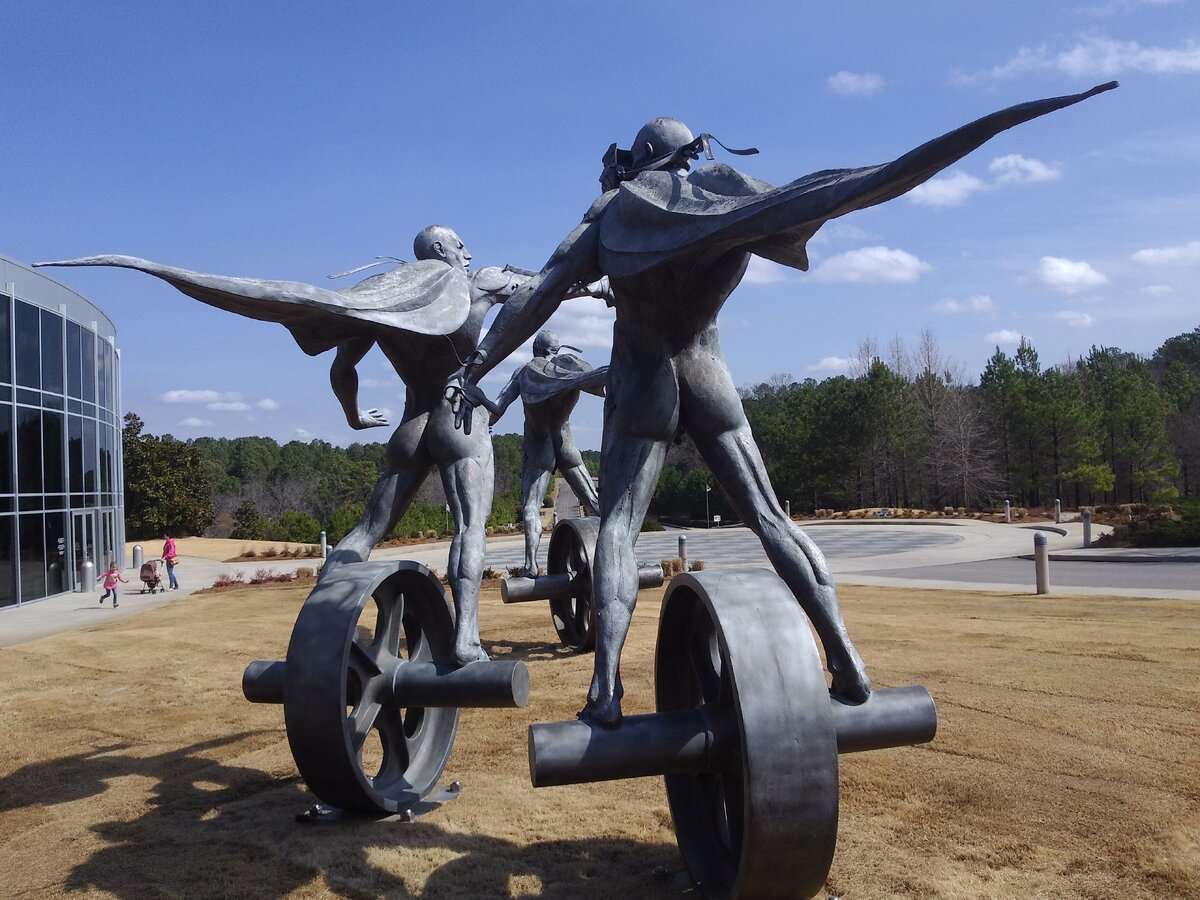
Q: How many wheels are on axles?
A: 3